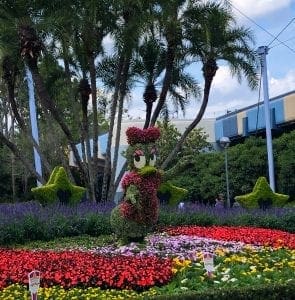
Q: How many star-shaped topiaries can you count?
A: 3